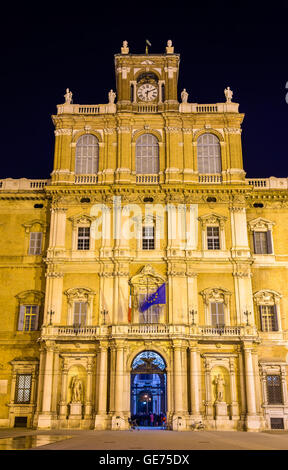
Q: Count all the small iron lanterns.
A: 4